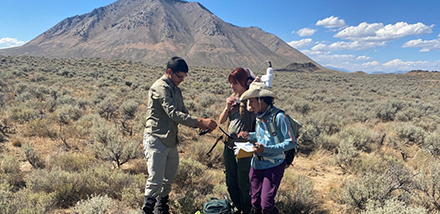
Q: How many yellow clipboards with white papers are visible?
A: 1